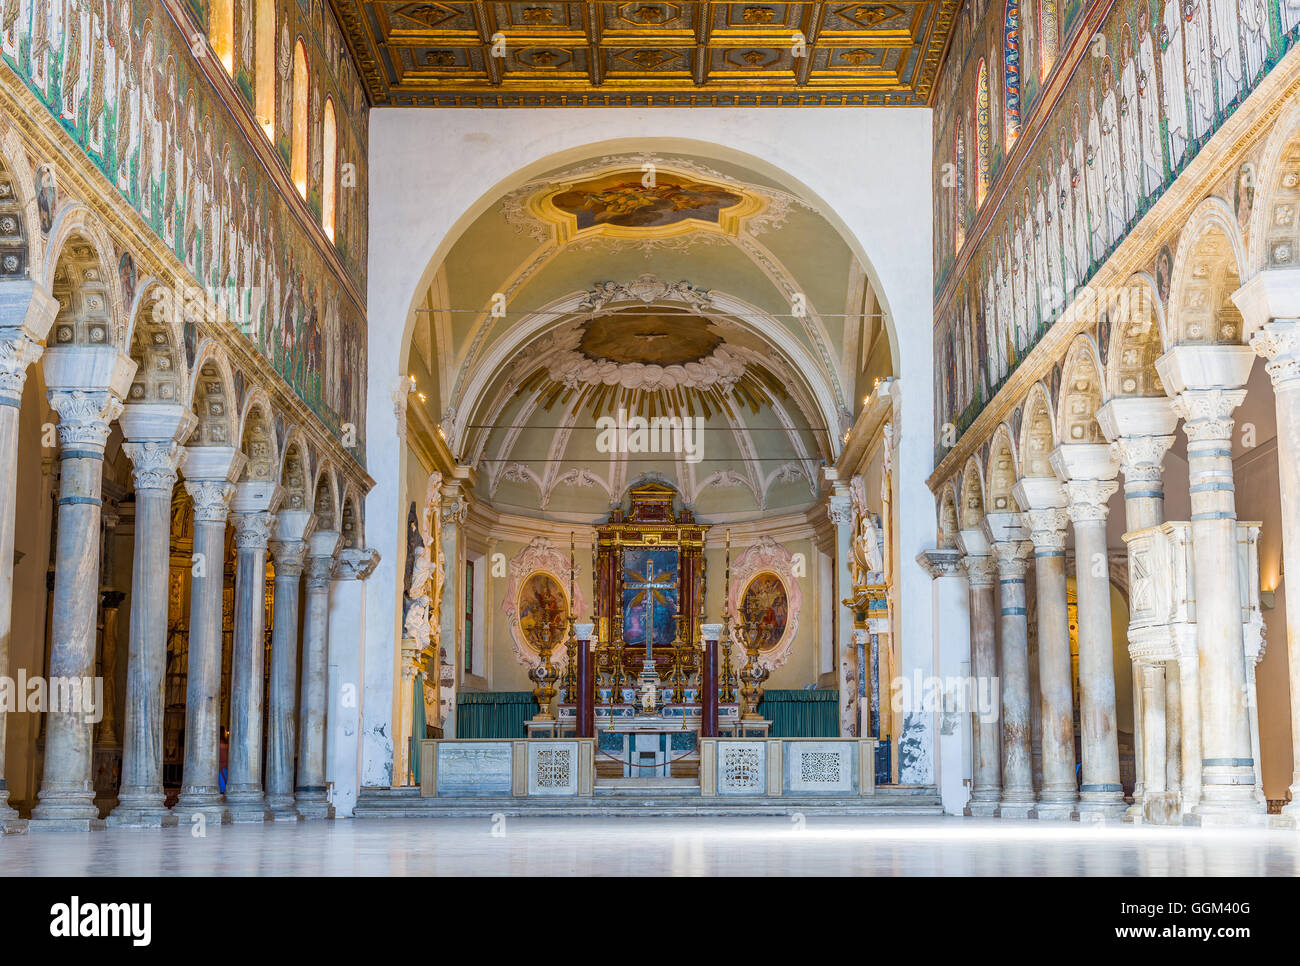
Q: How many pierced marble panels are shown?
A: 3